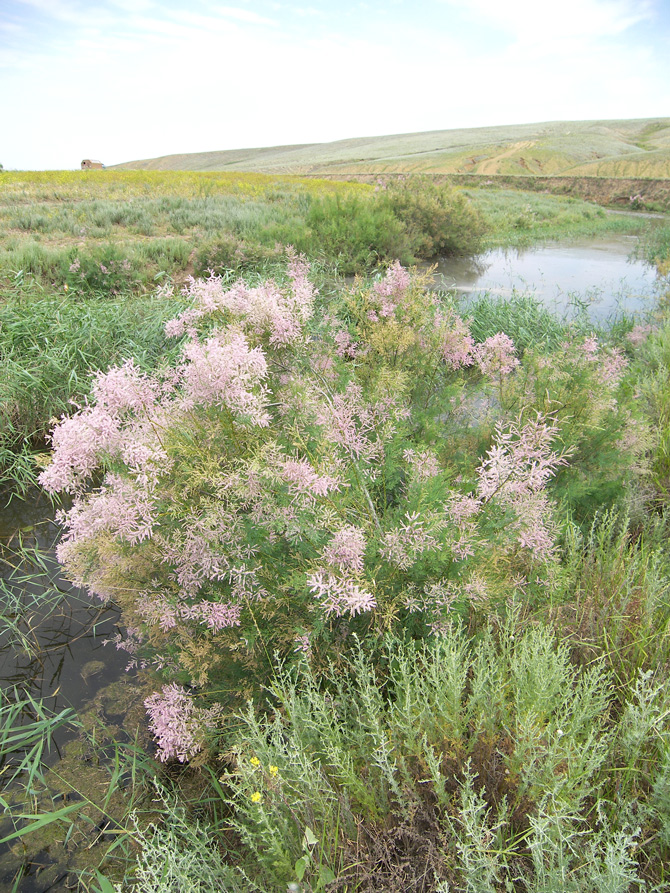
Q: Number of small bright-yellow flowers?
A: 3